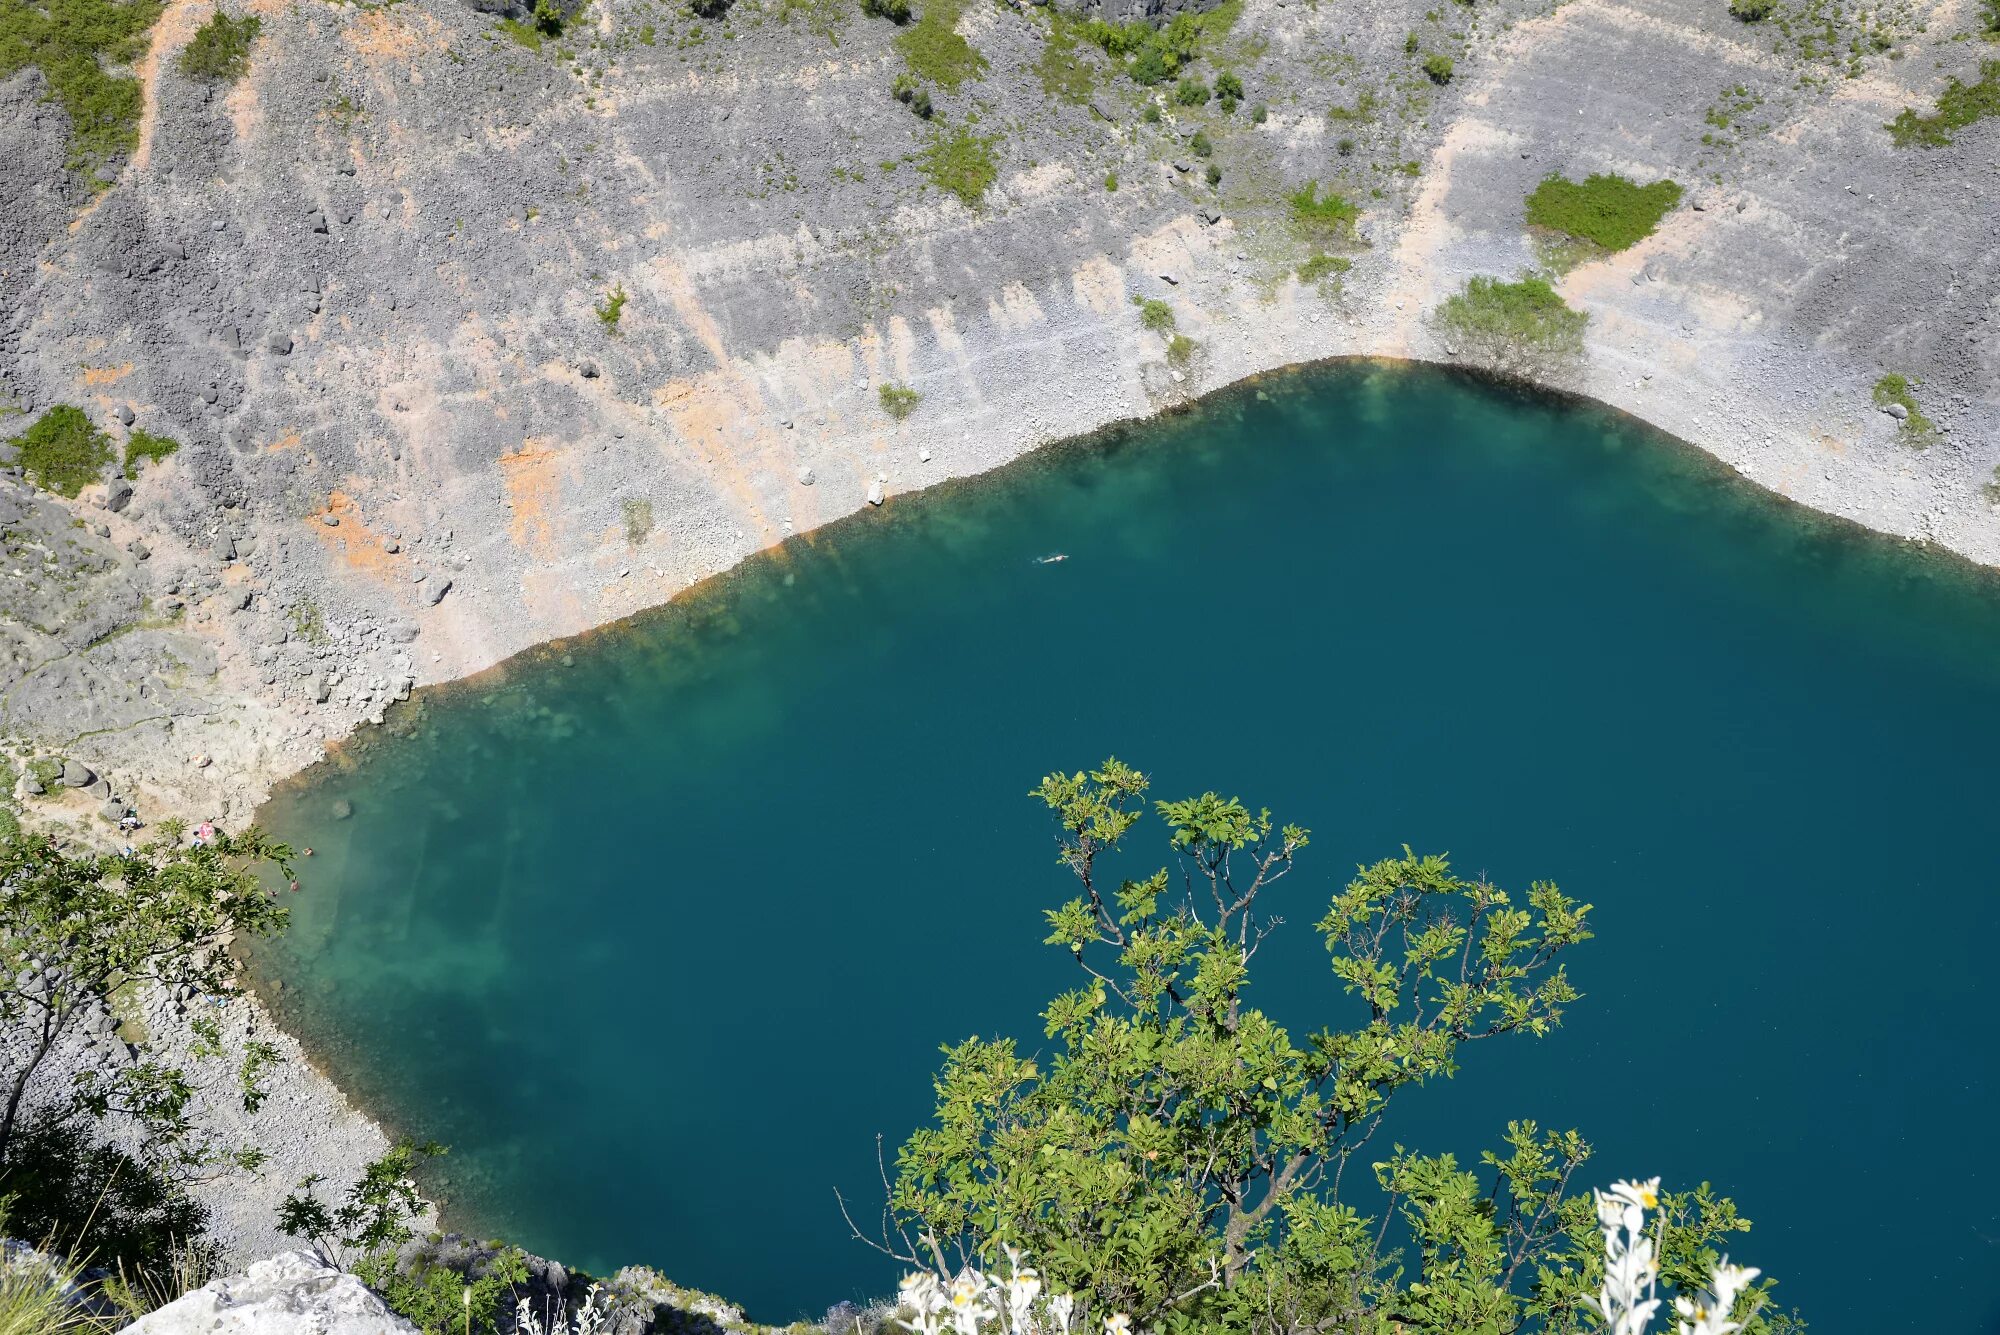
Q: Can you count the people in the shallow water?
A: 3